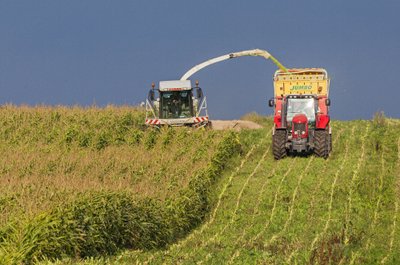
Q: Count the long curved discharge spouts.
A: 1